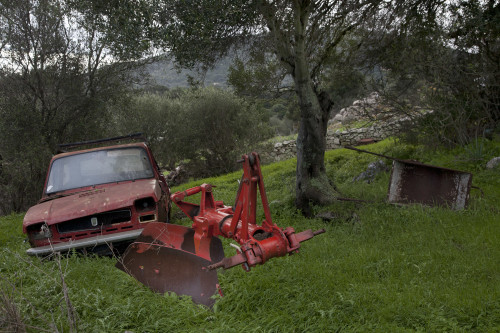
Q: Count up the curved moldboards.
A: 2